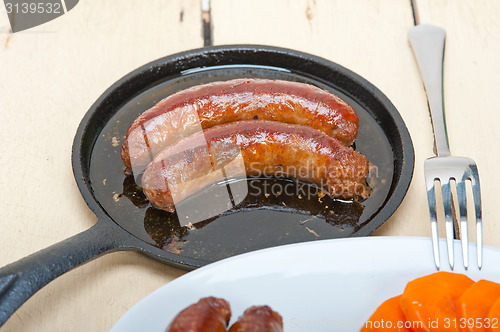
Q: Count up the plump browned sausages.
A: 4